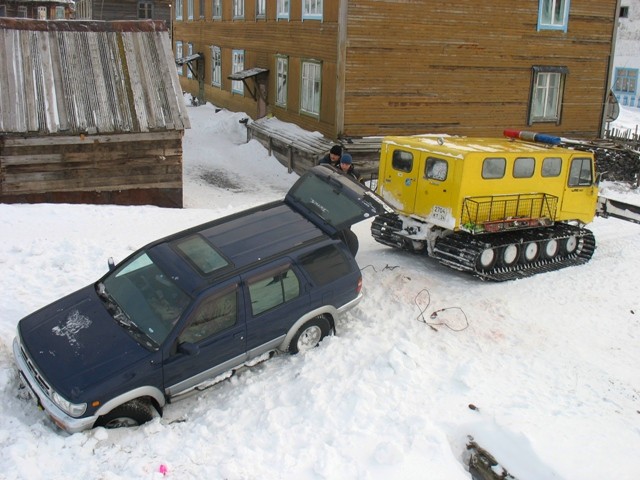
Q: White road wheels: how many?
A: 5